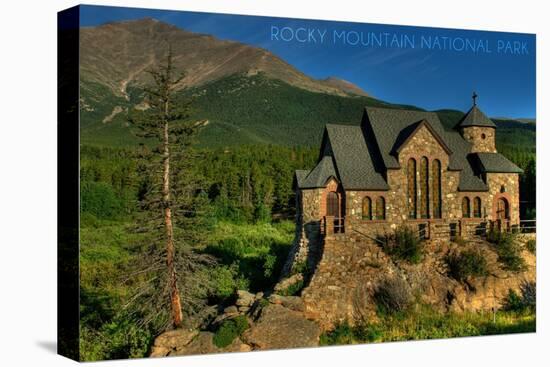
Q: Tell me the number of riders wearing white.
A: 0